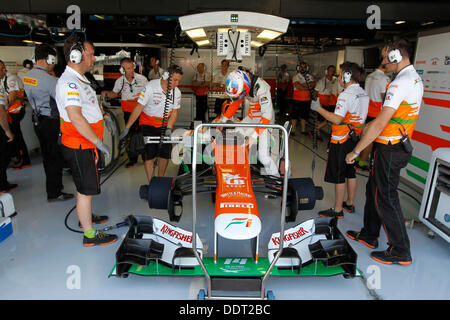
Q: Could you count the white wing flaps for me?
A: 2